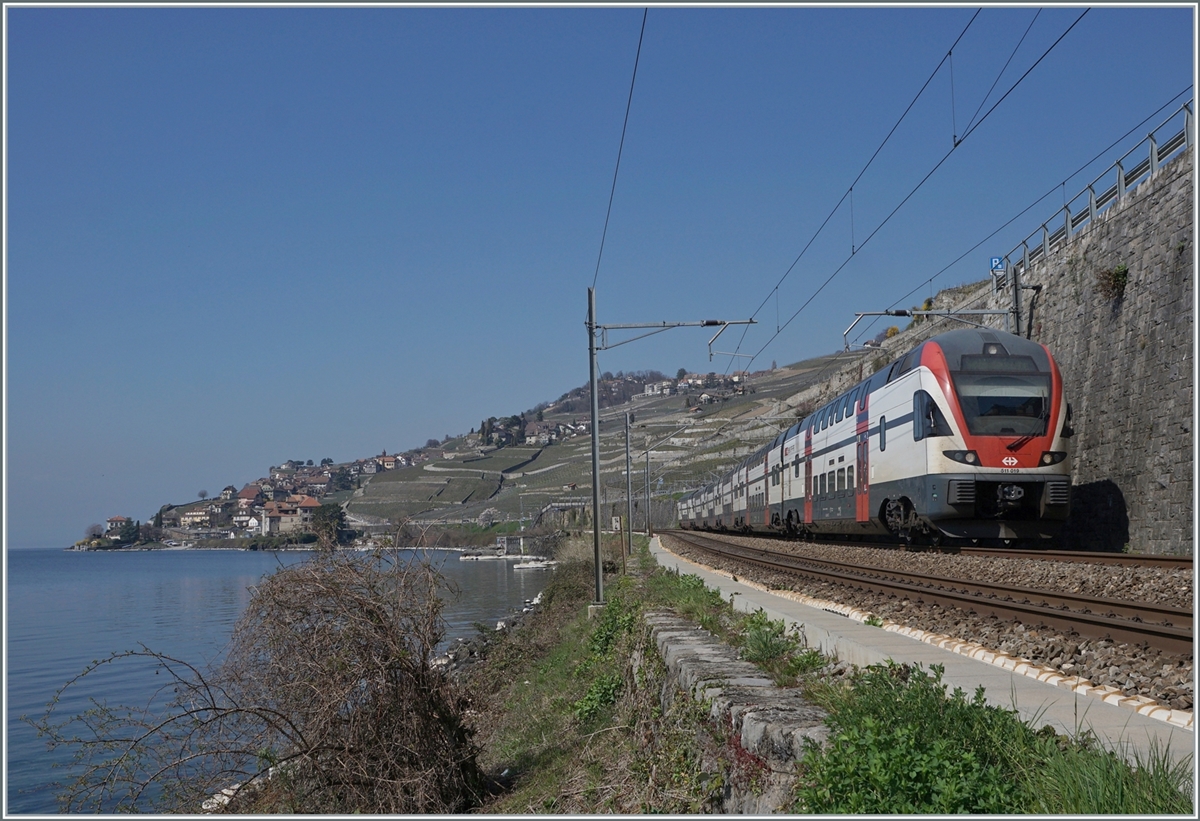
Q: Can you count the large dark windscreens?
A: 1